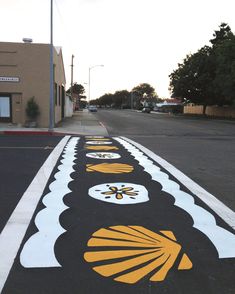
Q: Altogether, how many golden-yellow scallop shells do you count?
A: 4